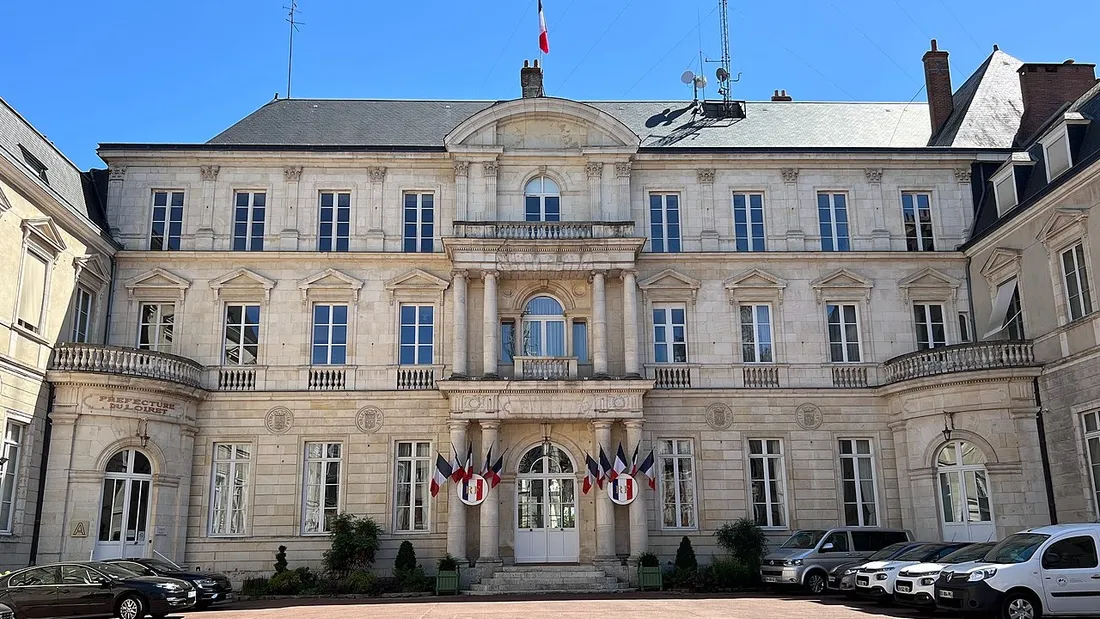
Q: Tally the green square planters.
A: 2